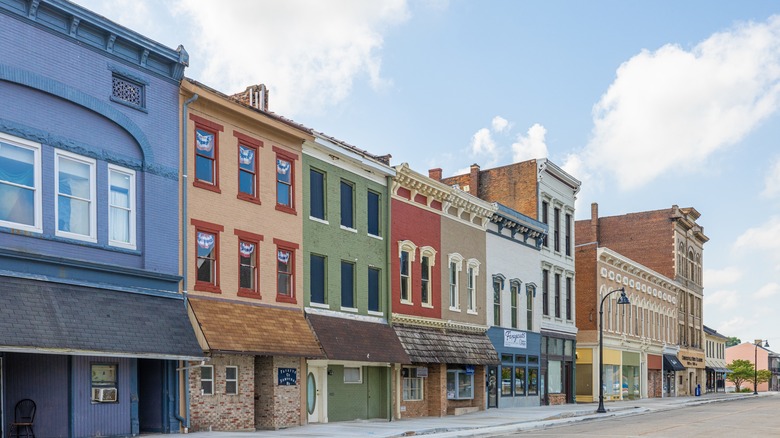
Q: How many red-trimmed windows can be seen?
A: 6